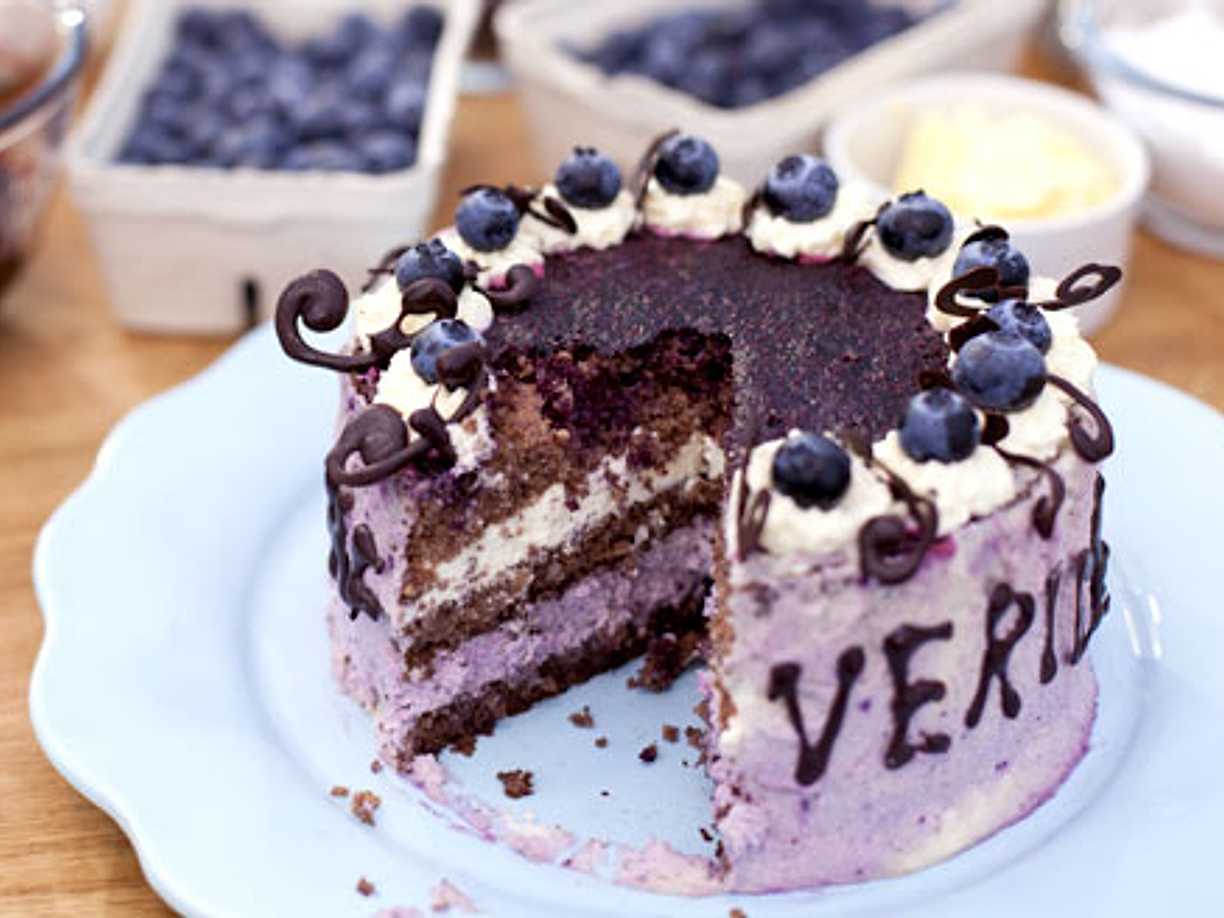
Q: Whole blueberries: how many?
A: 12